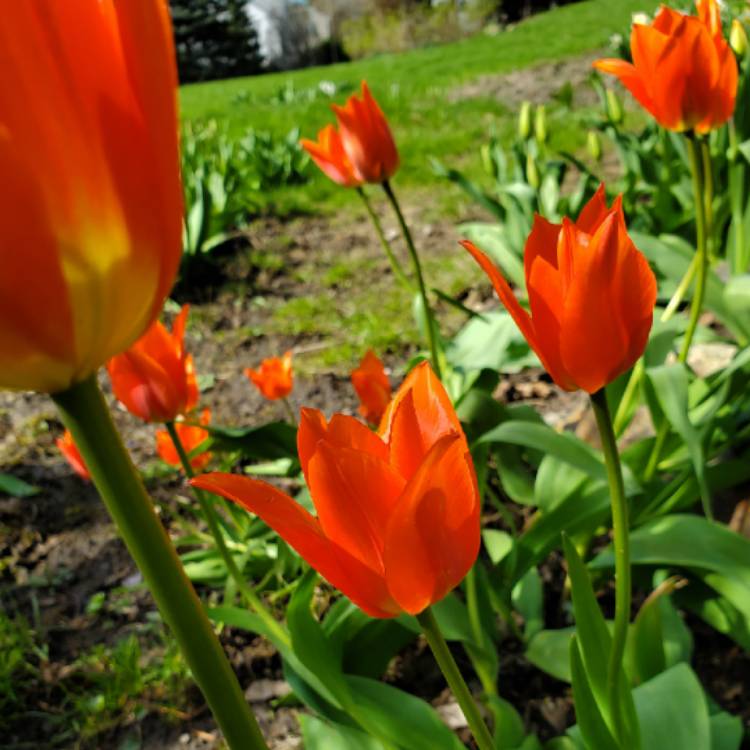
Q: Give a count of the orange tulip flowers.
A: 11